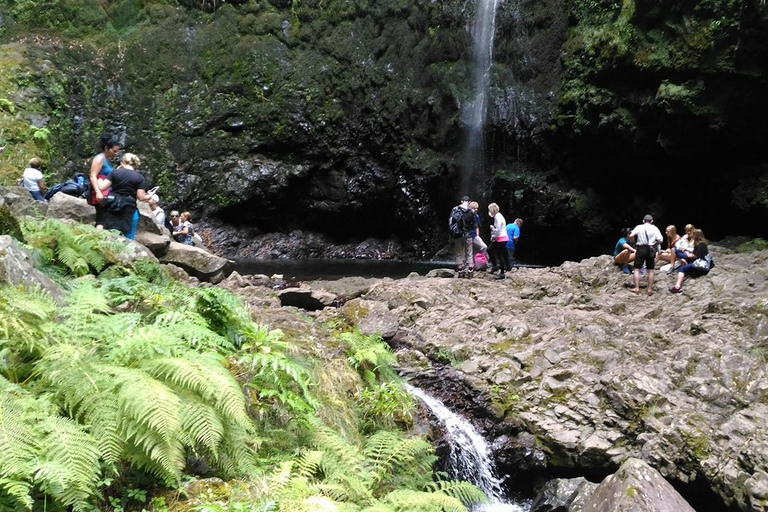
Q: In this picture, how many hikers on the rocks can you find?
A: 15